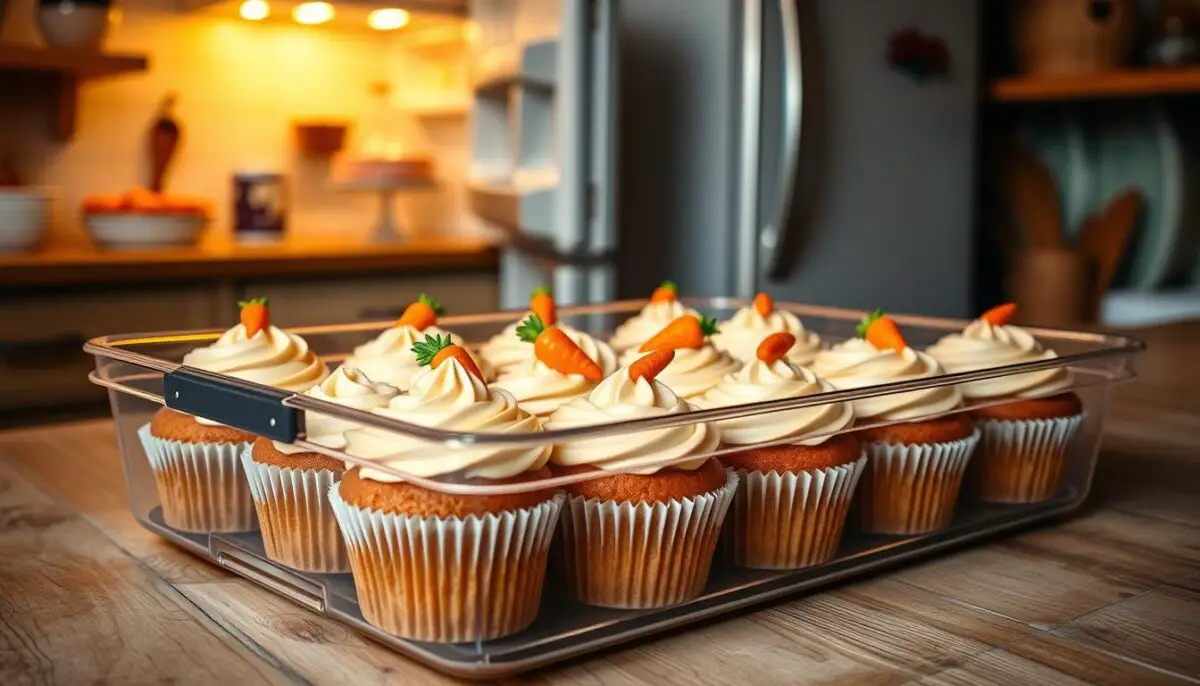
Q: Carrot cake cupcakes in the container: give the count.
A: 13